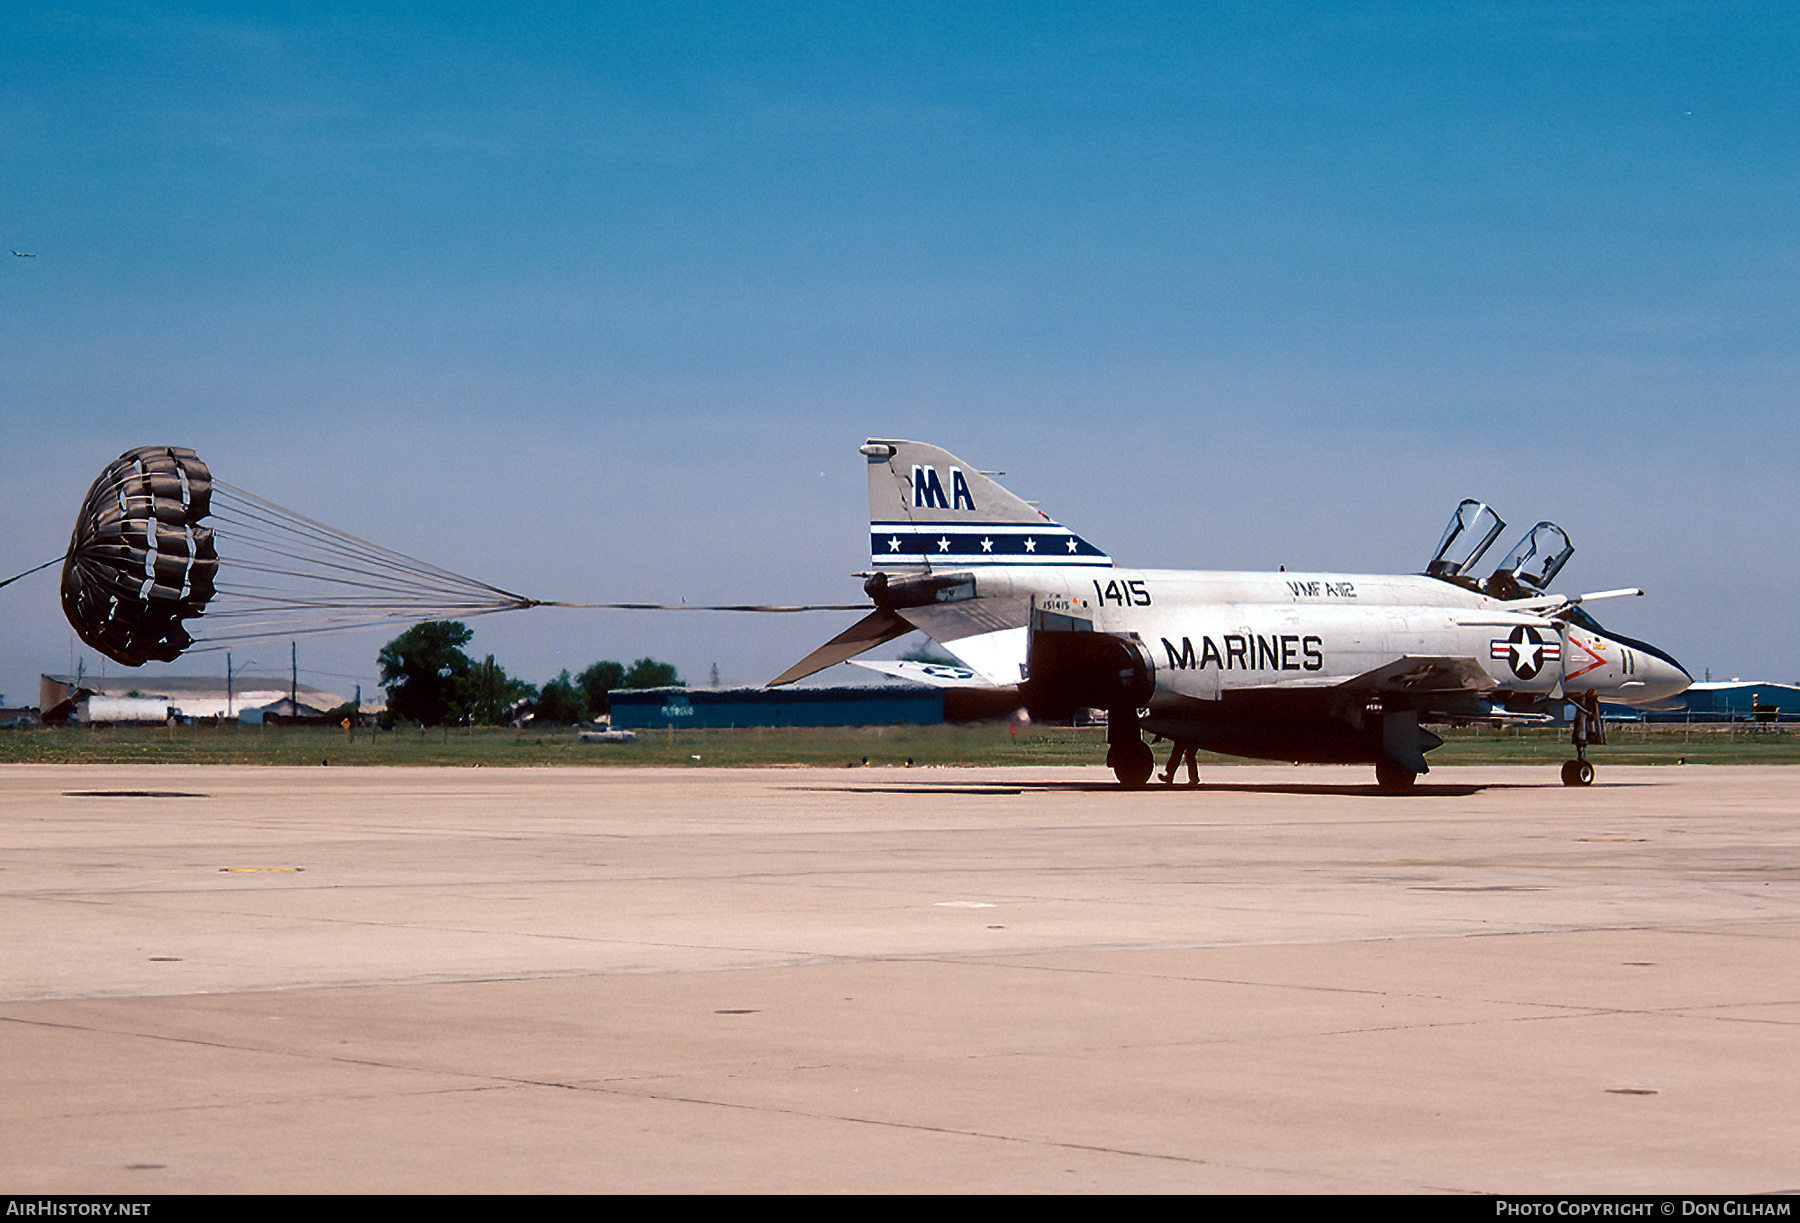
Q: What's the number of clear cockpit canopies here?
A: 2